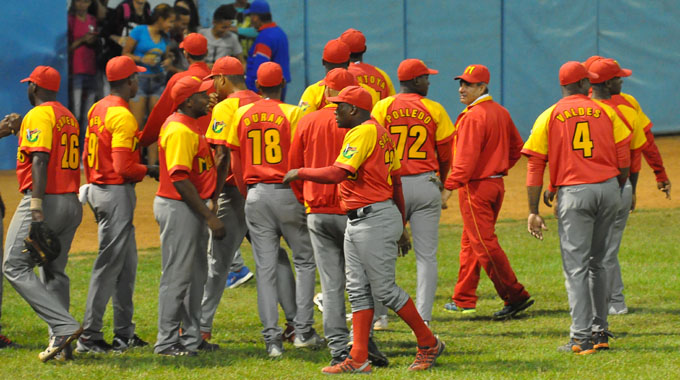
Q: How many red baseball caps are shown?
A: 15